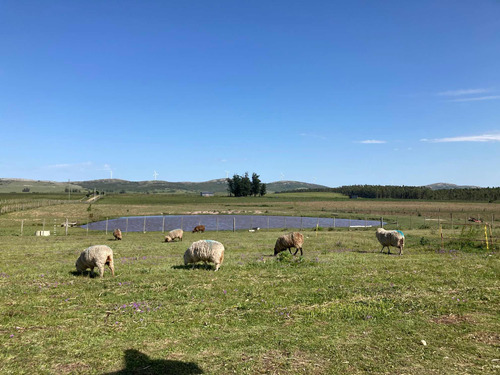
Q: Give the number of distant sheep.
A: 3